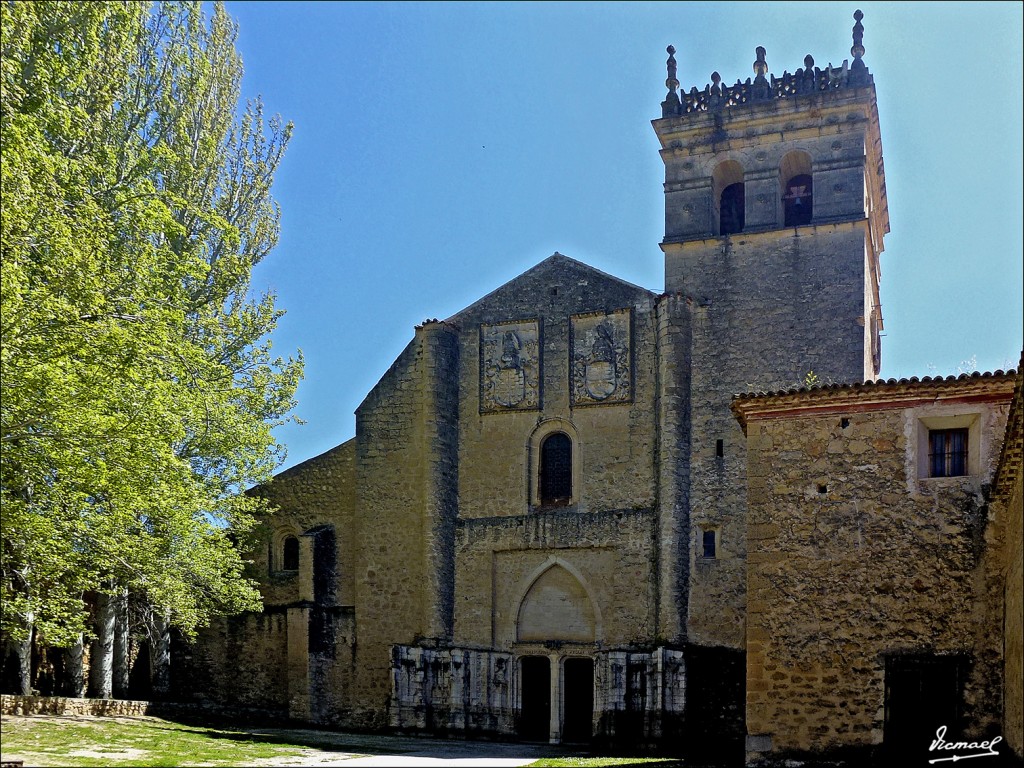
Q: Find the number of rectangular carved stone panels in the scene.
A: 2